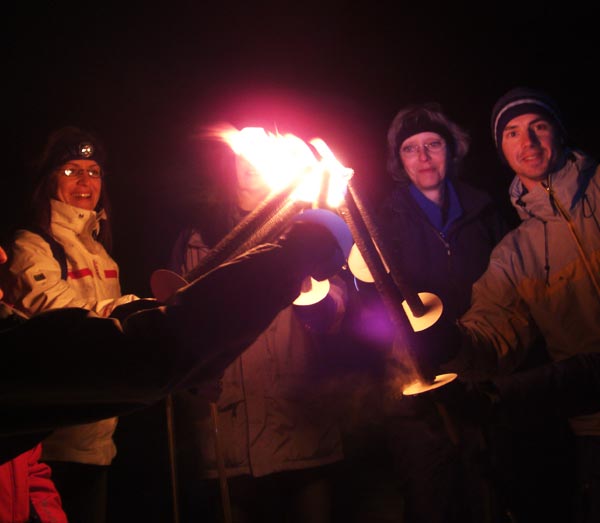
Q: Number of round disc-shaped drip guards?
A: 6